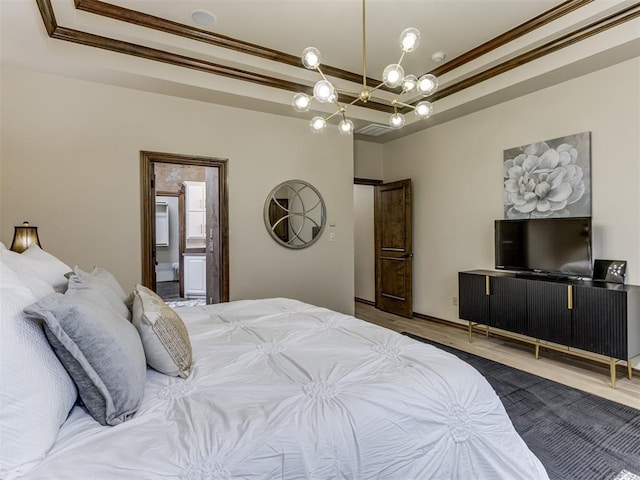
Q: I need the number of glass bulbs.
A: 12